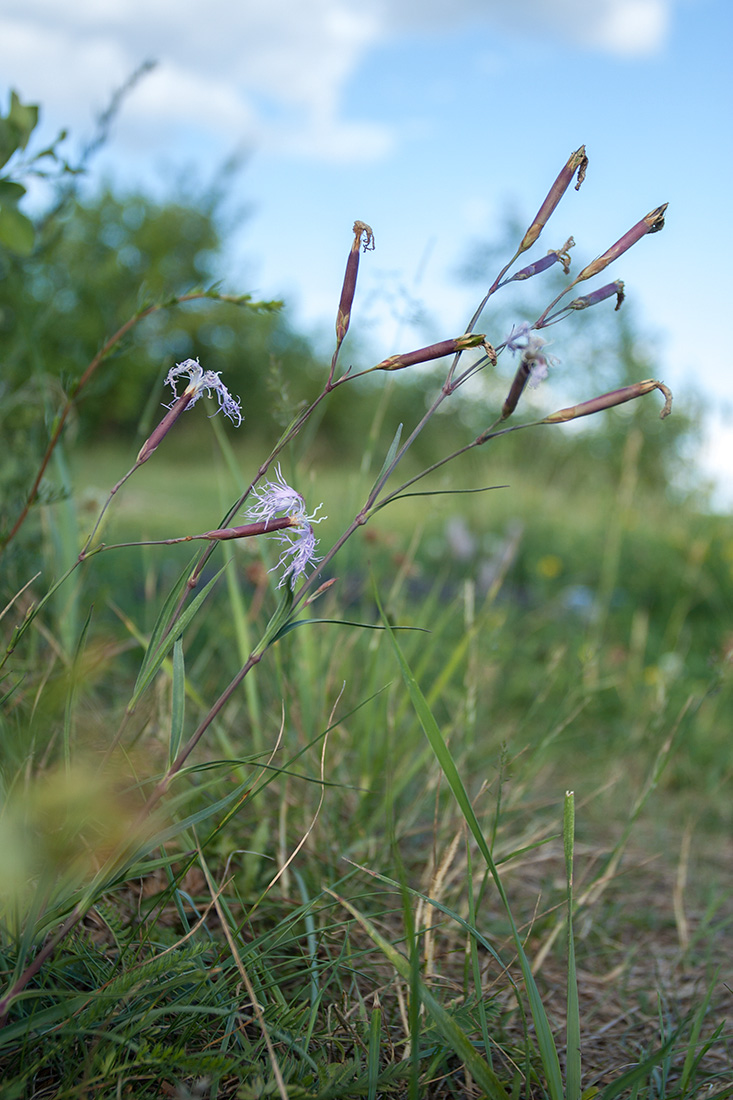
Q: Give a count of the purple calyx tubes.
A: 10